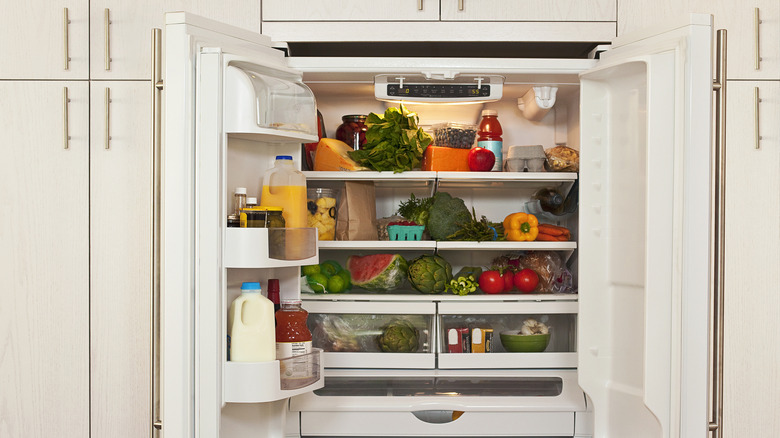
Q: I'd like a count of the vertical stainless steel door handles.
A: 10